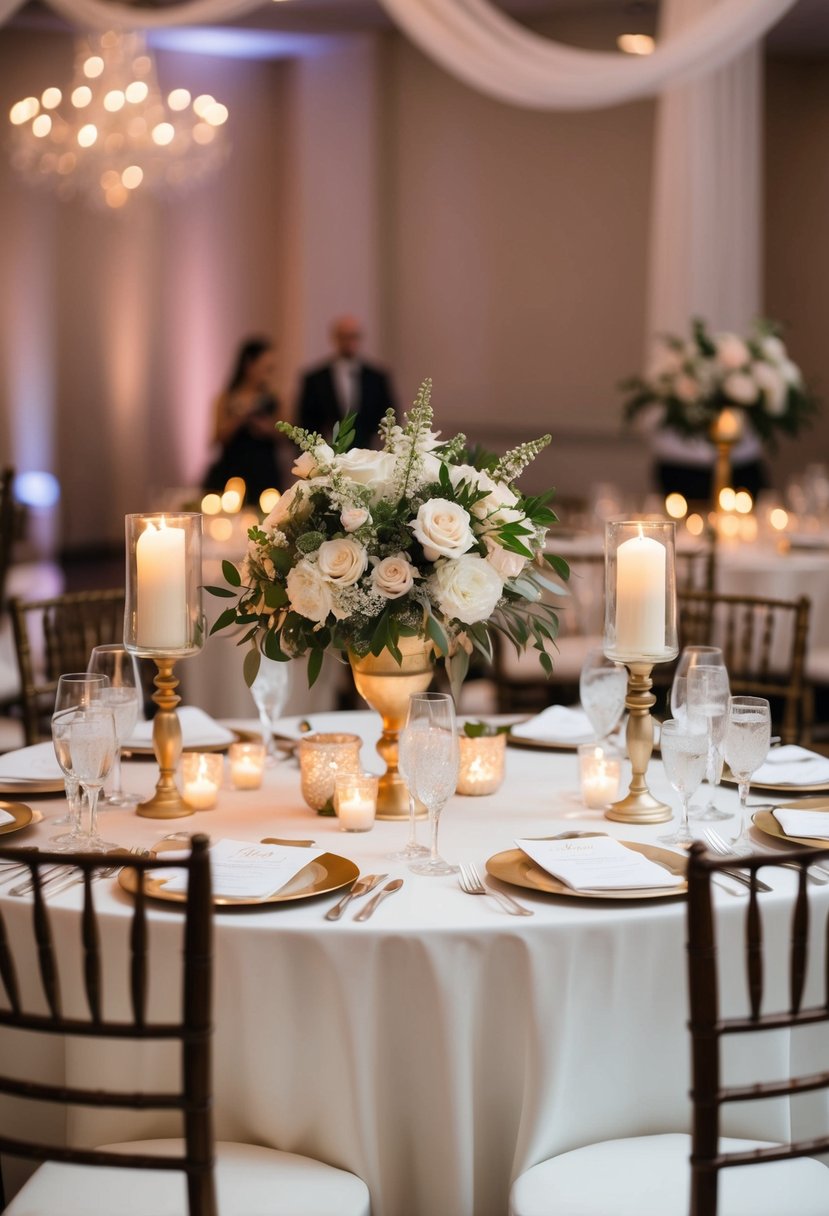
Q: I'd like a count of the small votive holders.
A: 6